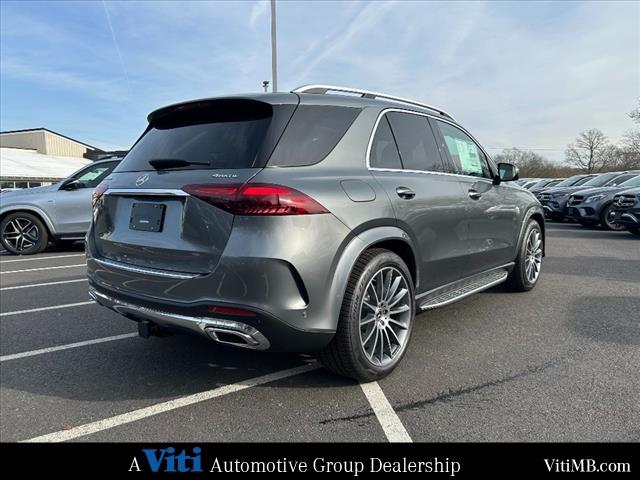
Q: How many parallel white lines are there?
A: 6